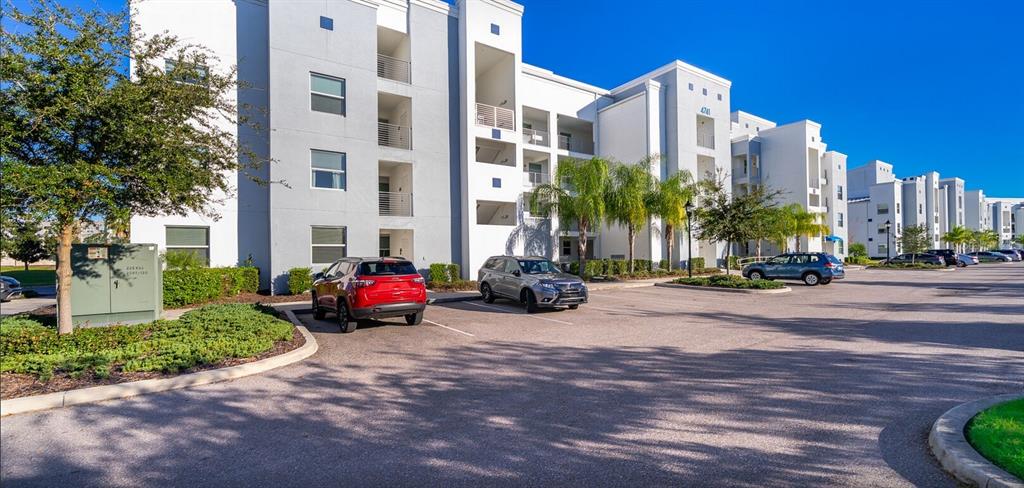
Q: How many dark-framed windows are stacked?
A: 3